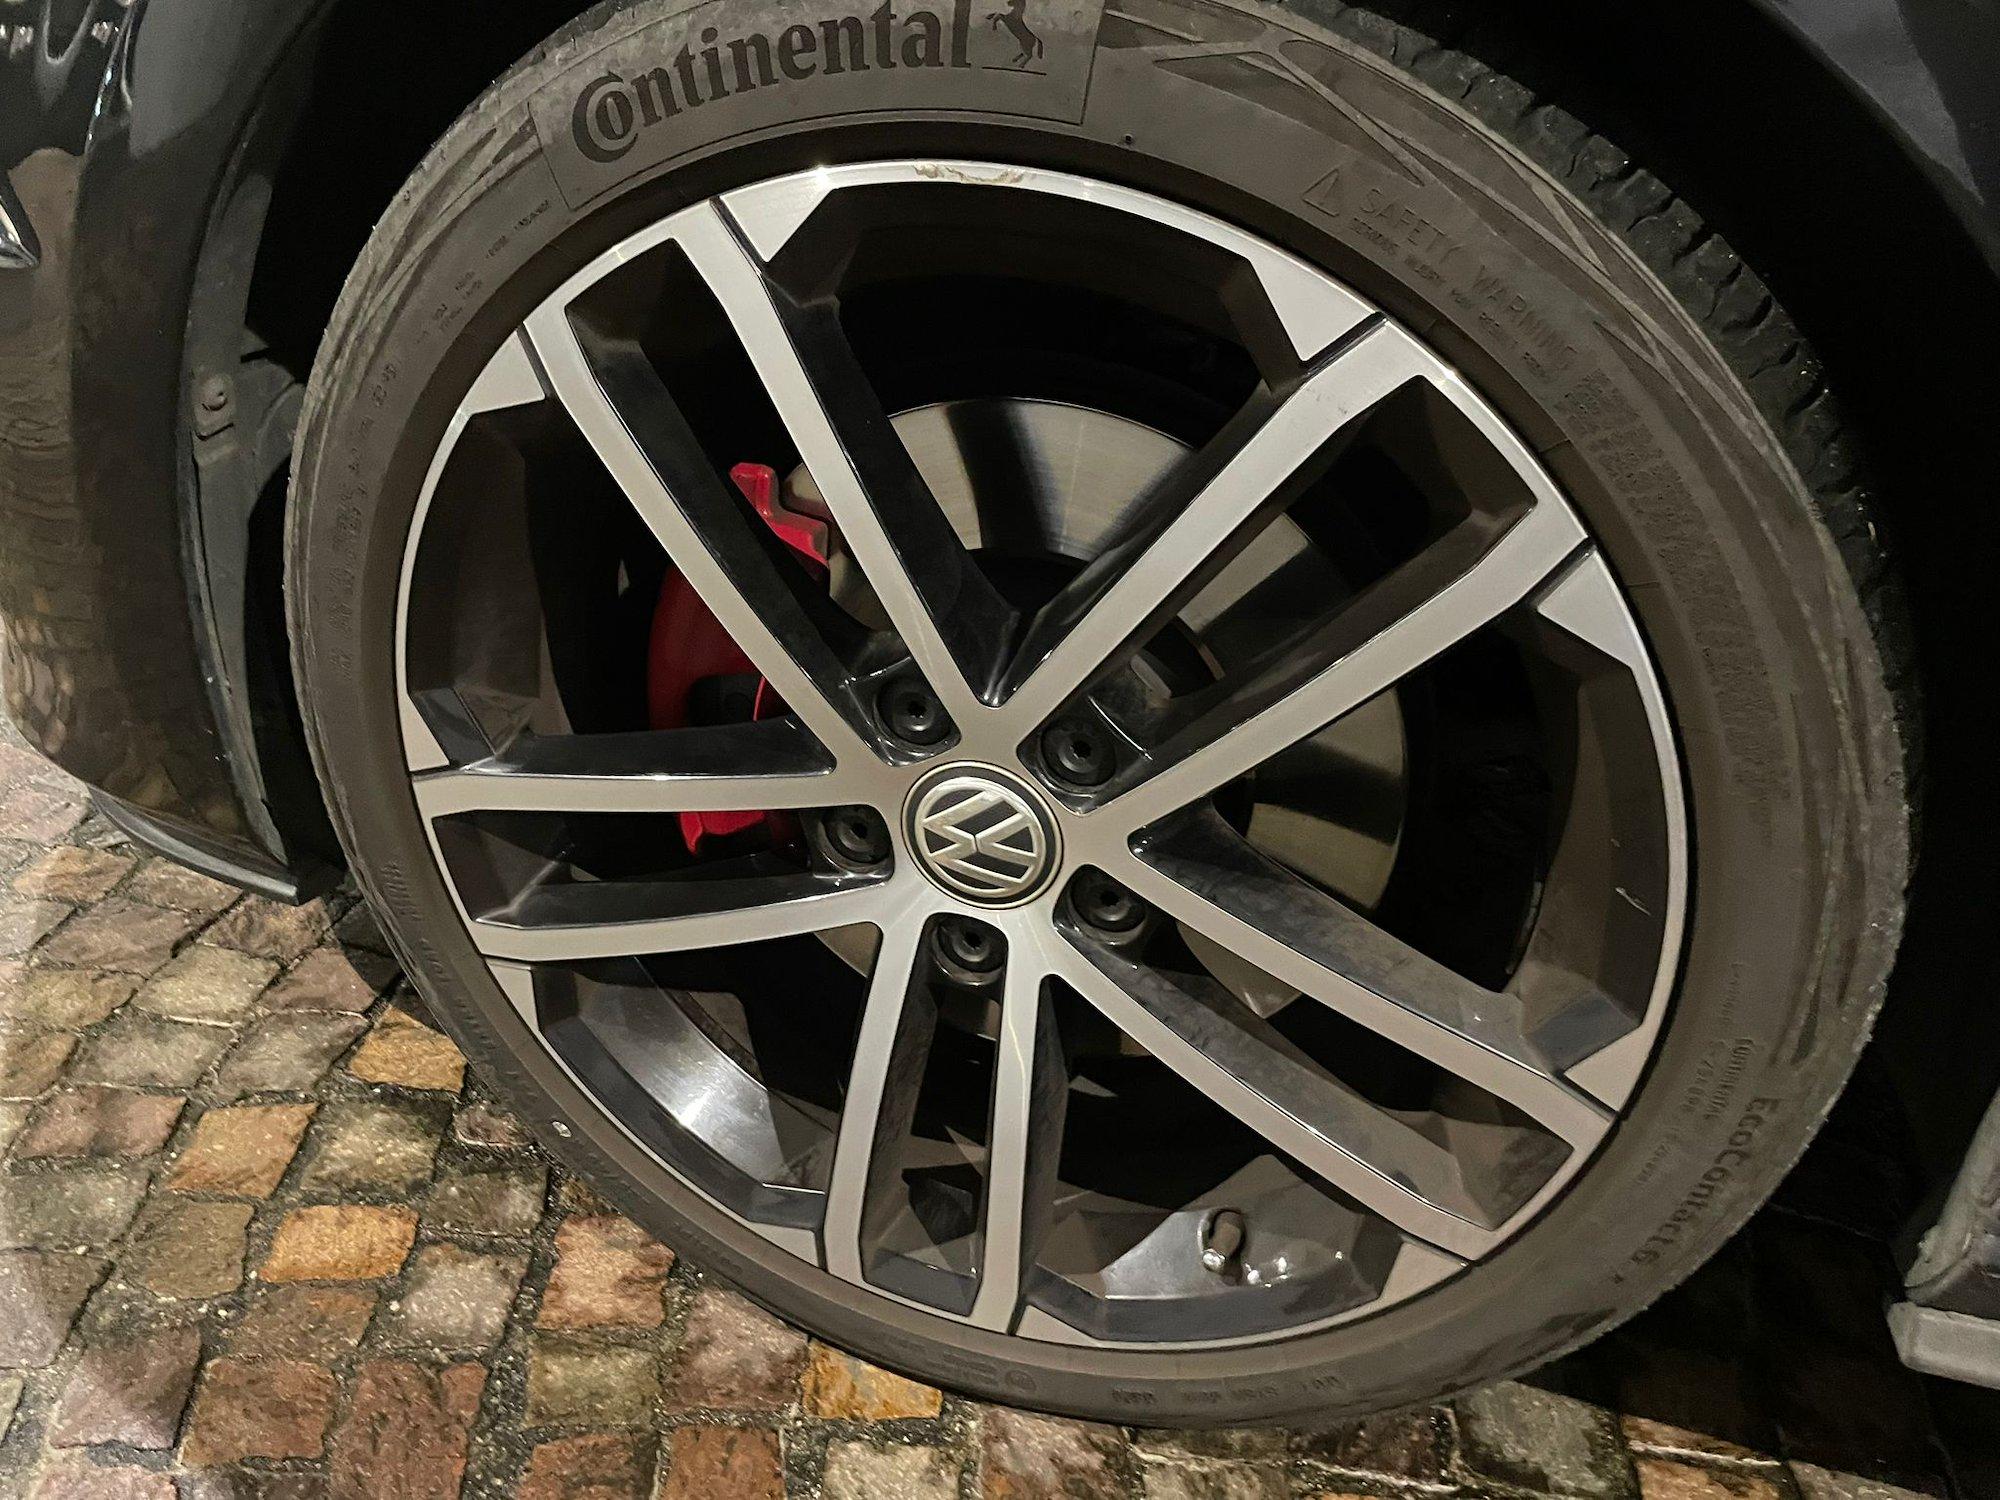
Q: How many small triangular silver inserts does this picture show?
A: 10